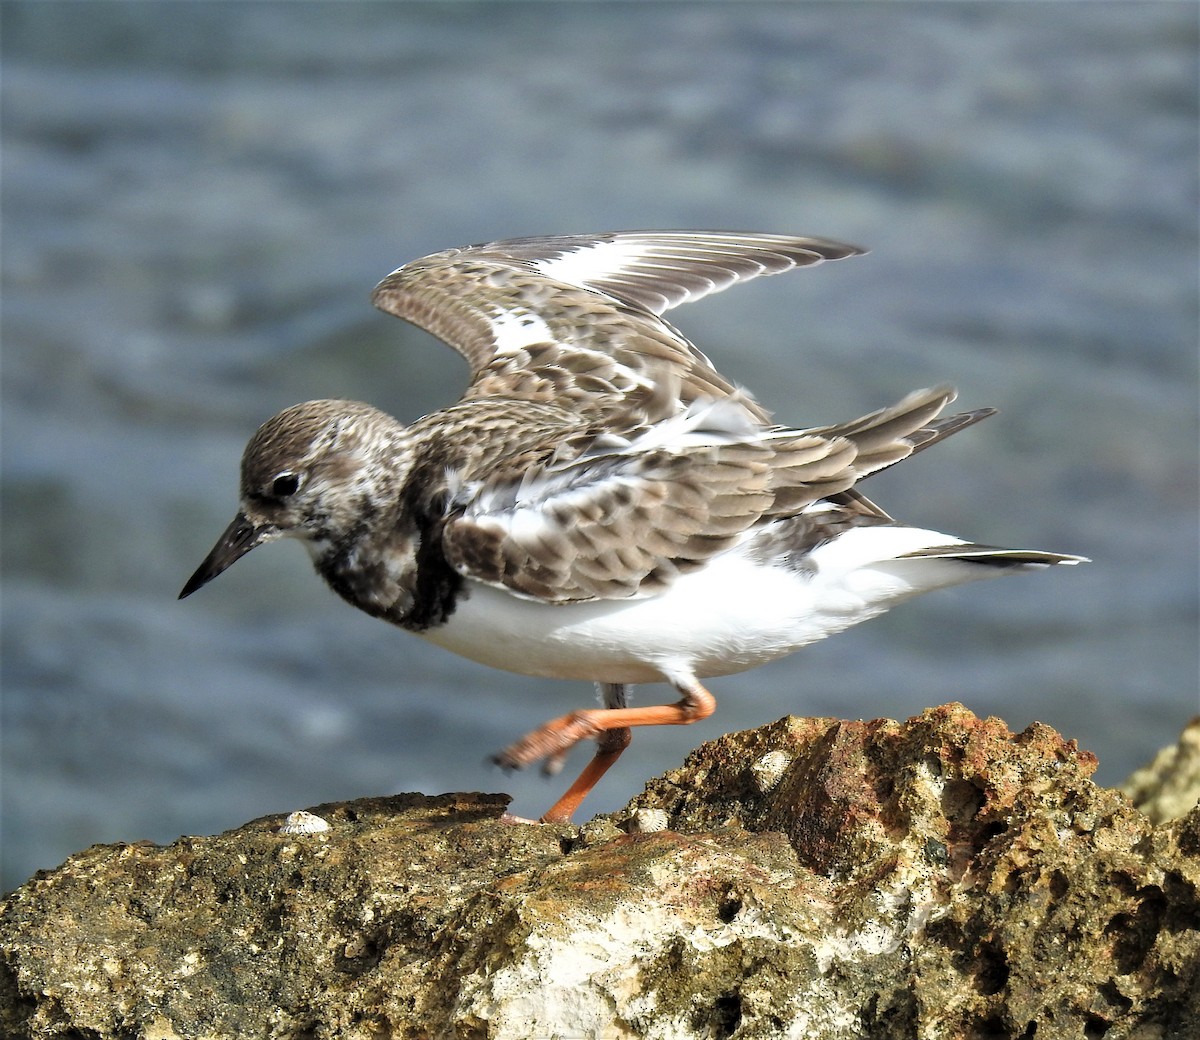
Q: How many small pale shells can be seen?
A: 3